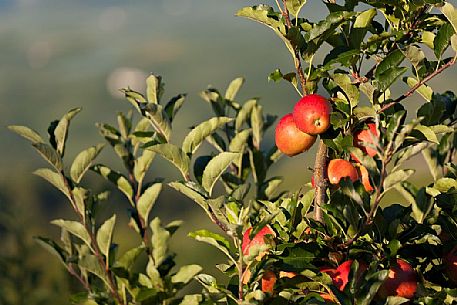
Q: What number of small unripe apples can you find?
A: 0